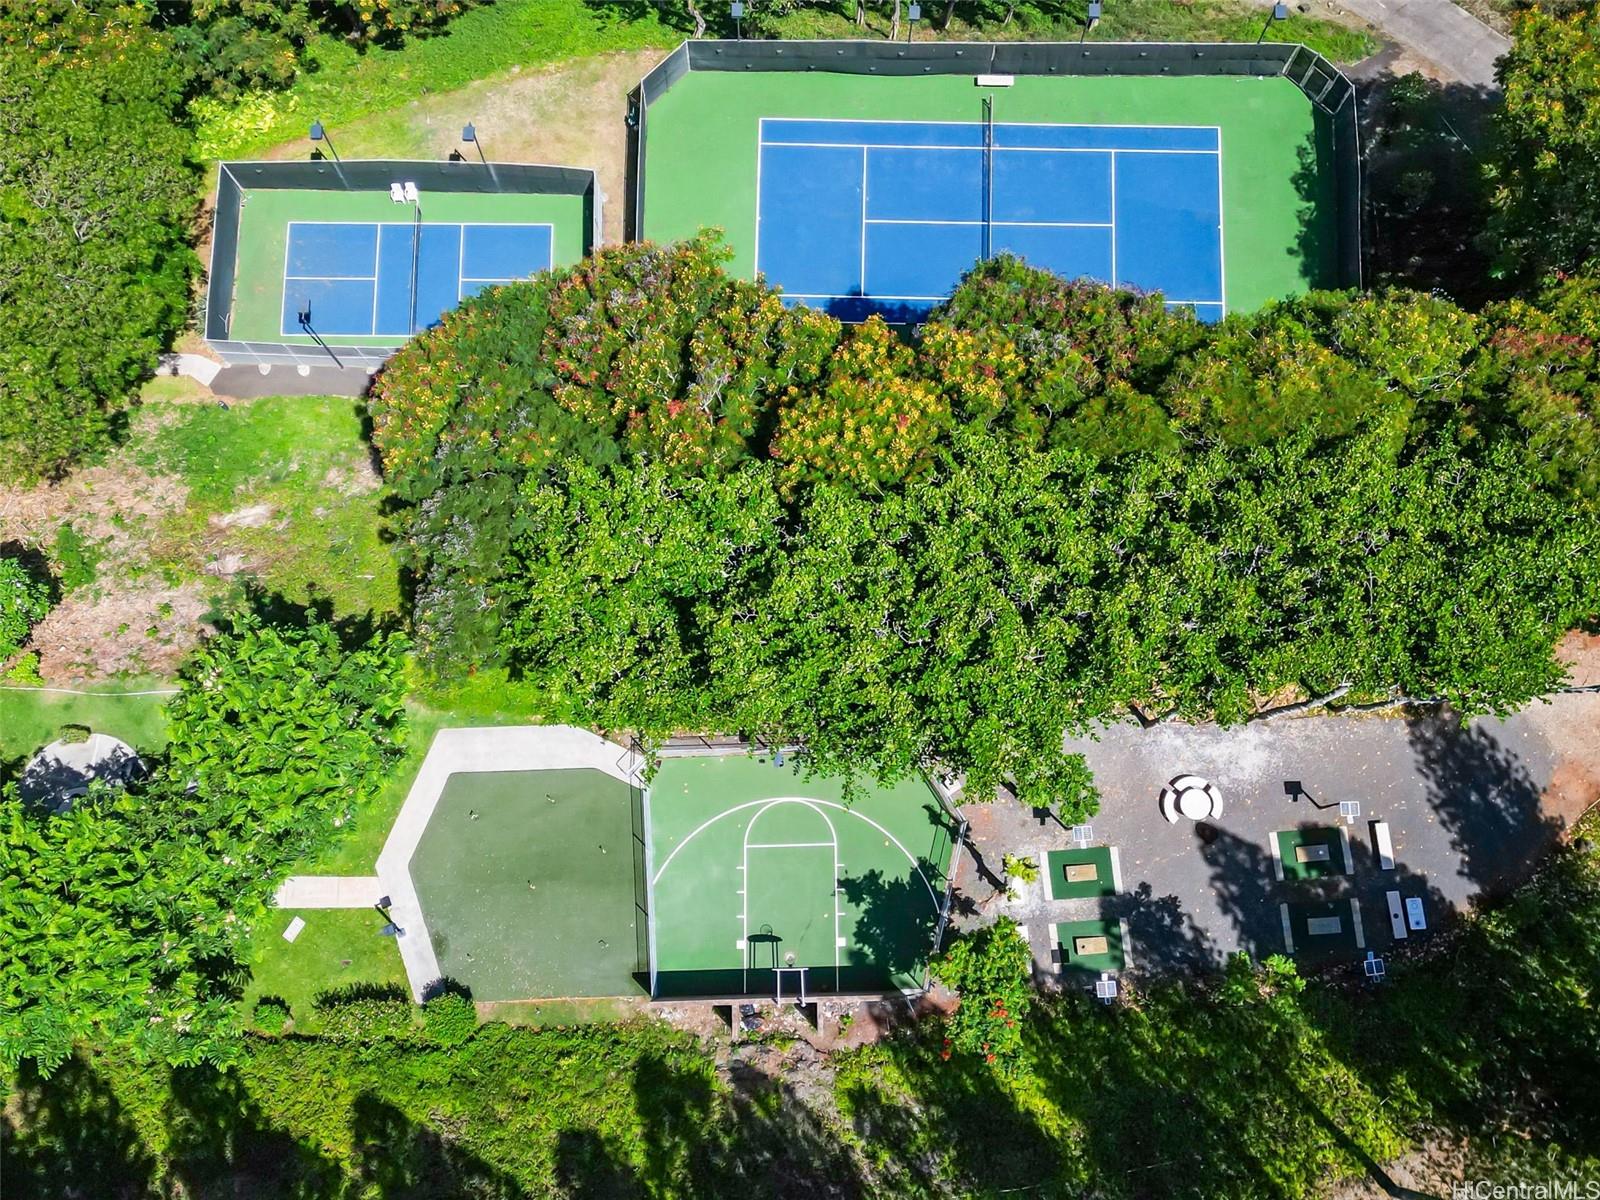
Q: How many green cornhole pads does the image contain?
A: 4